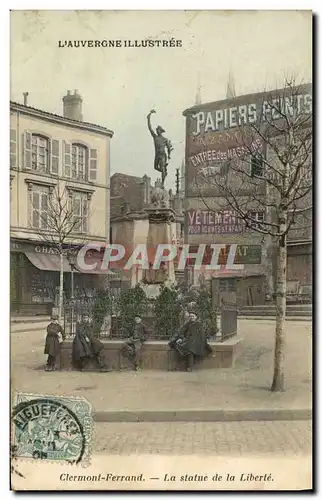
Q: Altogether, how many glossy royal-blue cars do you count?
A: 0